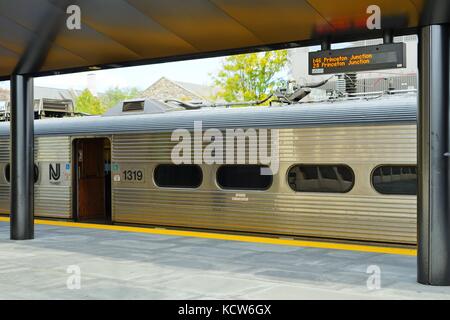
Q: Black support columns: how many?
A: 2